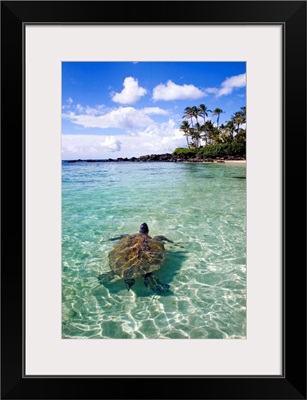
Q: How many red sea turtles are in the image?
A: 0